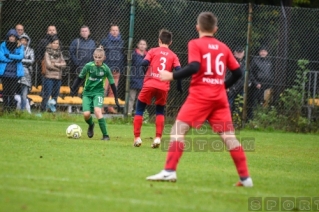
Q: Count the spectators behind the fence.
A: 10